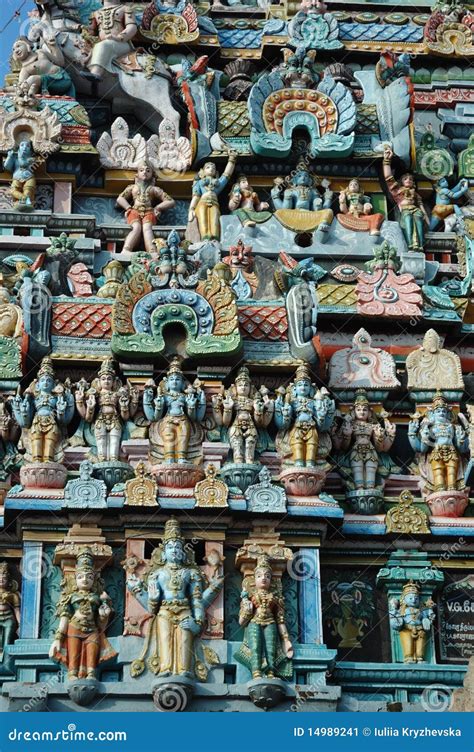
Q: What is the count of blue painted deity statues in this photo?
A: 9